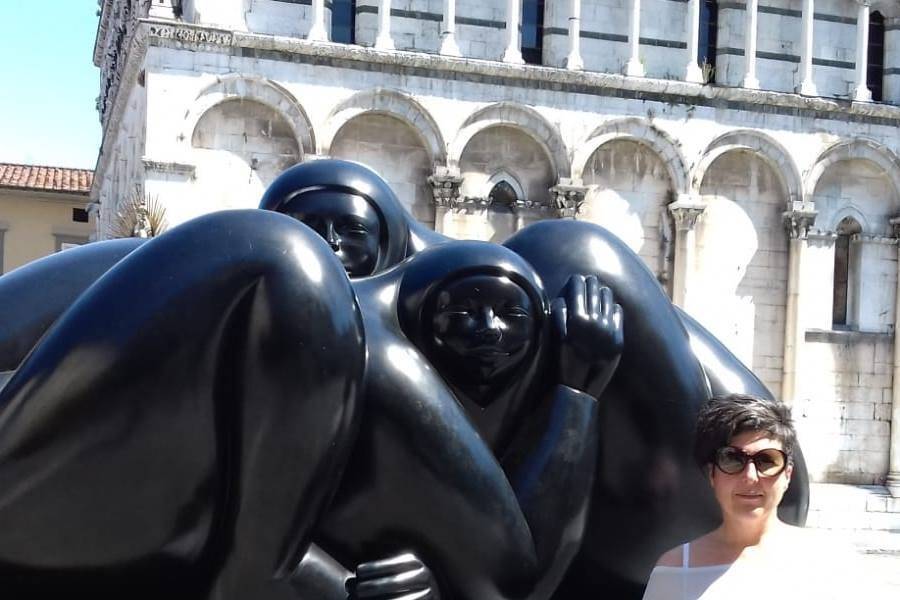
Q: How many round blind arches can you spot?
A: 6